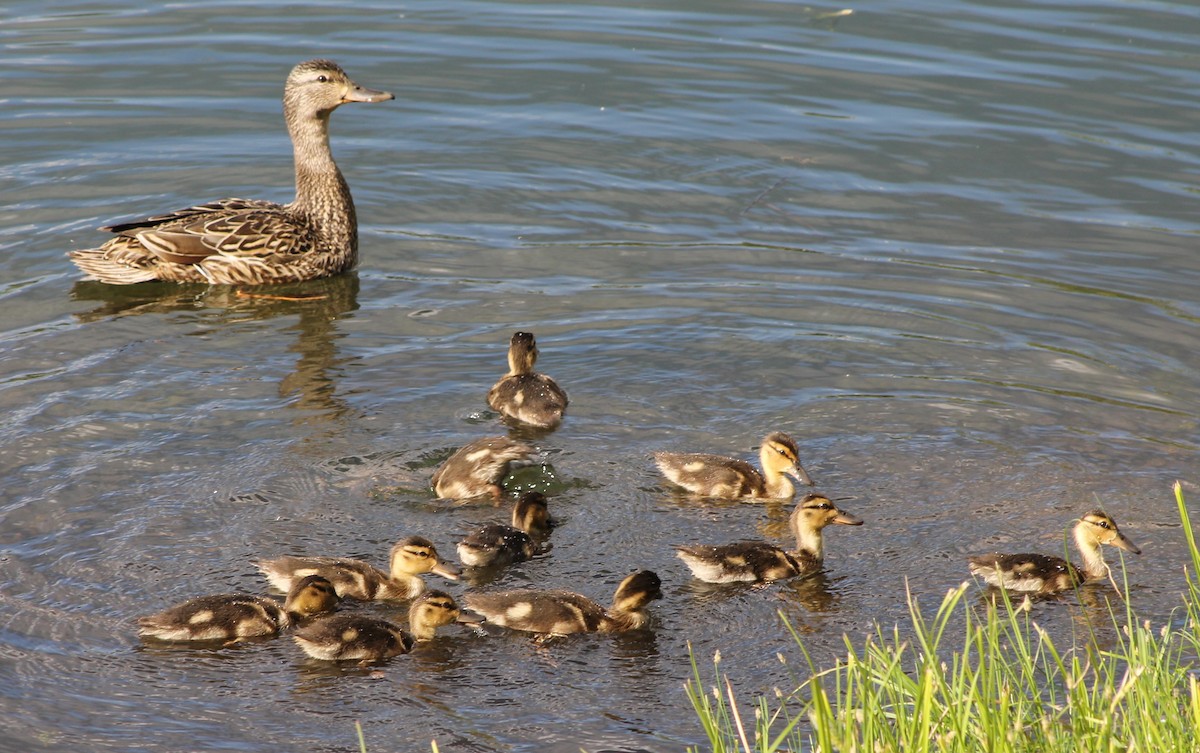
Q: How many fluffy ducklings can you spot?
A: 10